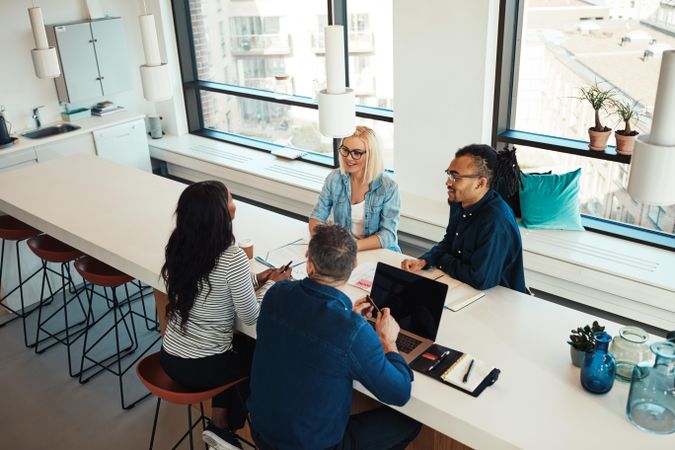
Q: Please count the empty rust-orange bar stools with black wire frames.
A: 3